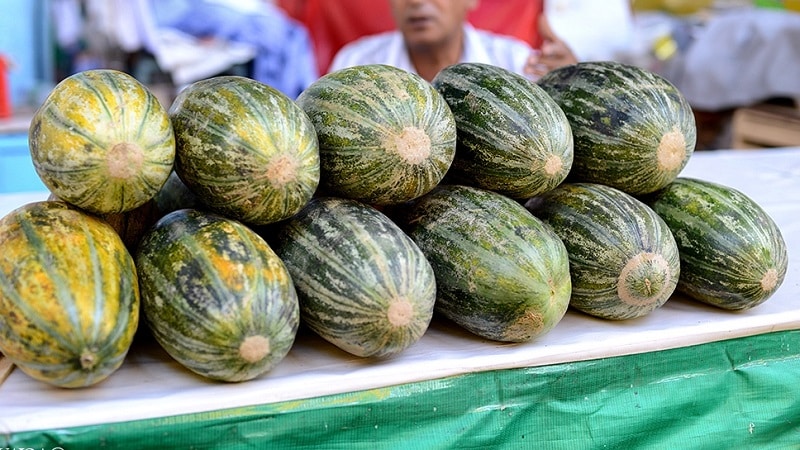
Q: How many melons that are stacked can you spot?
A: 11